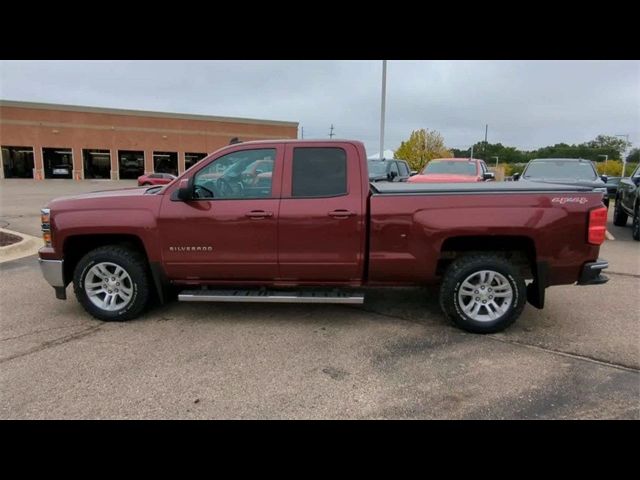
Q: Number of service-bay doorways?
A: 6